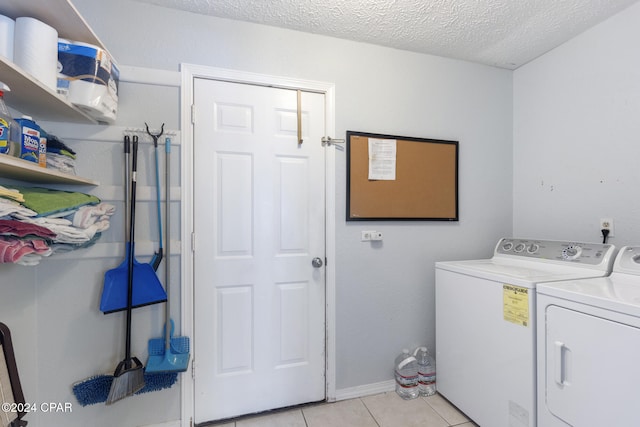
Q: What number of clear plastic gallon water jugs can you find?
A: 2